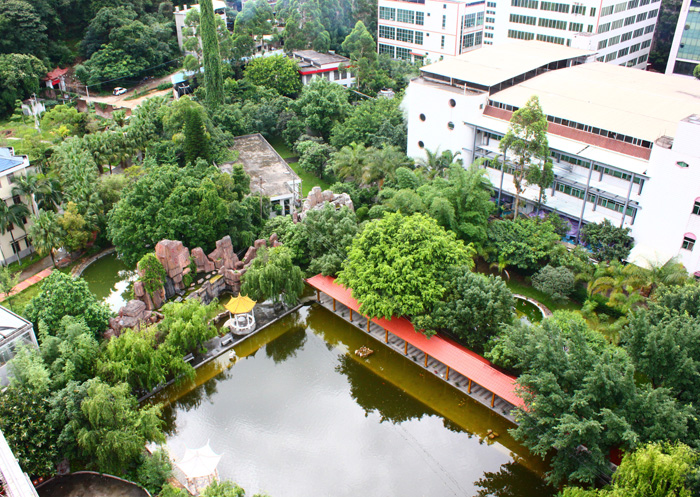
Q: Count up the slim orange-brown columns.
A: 10